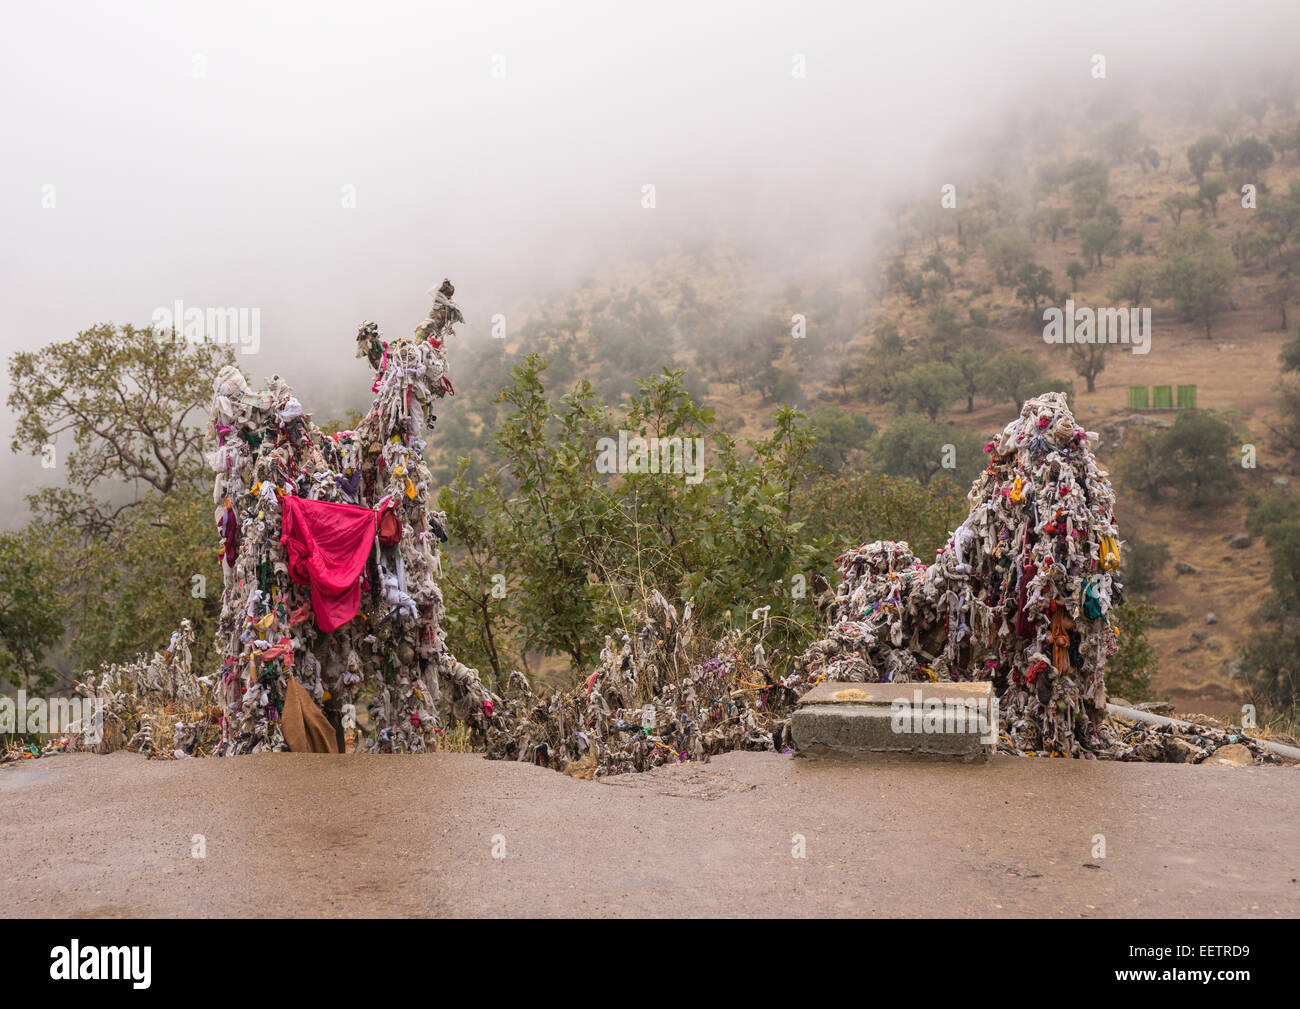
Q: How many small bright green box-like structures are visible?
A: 3